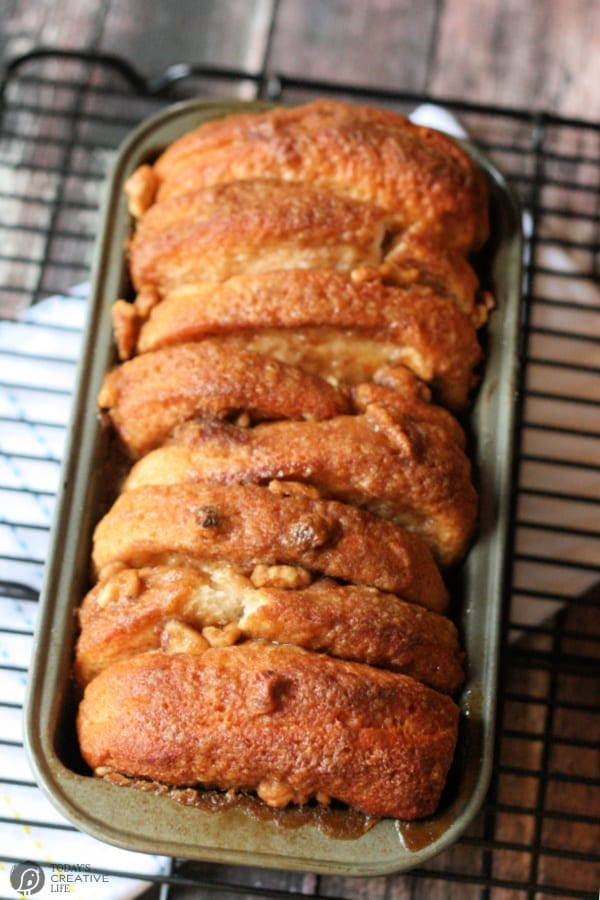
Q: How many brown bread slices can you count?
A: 8